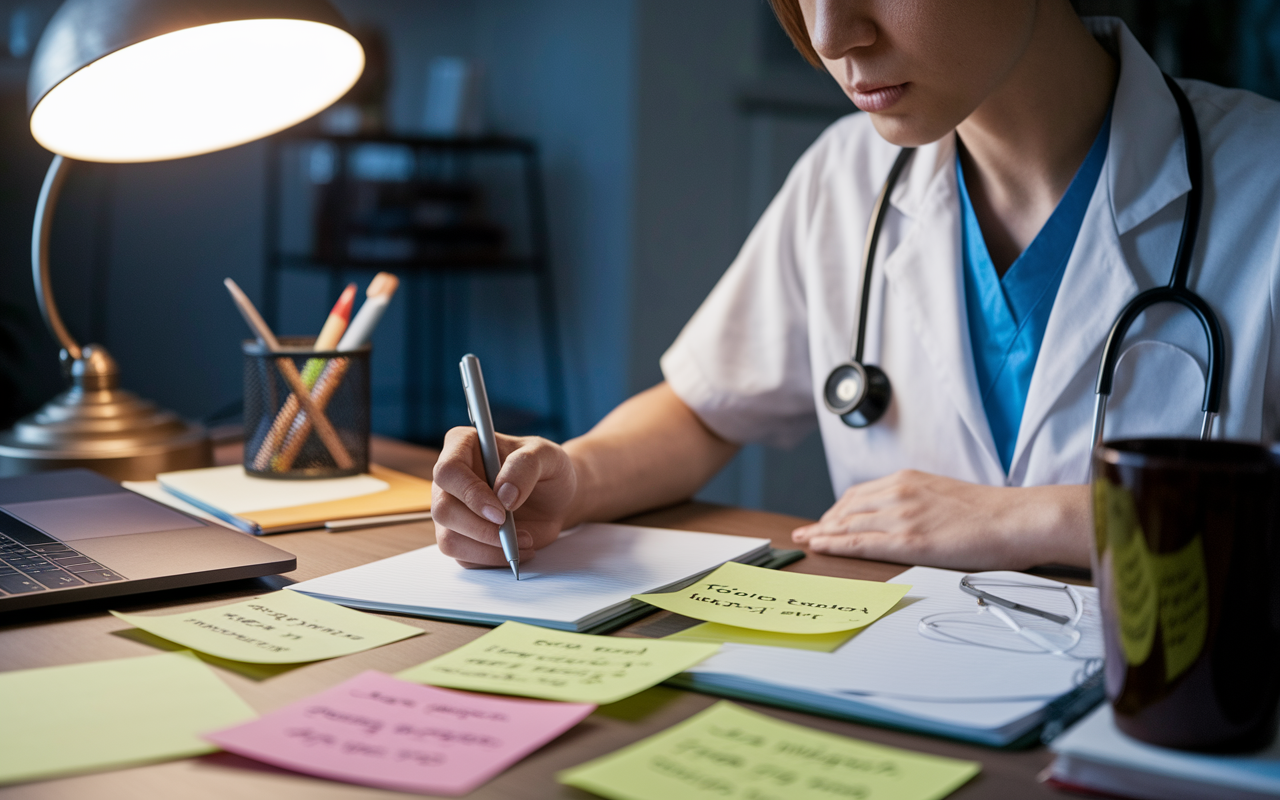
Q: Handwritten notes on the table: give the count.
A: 5